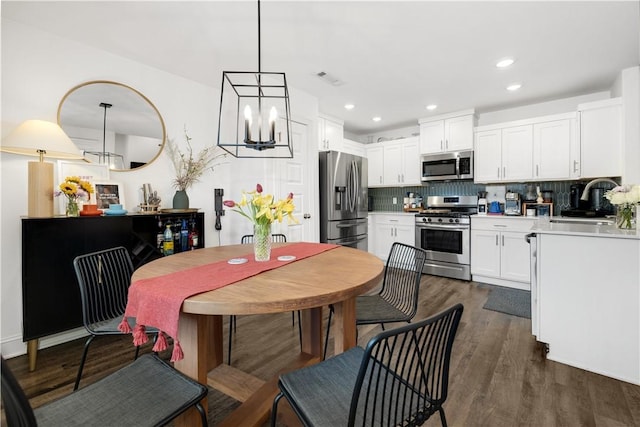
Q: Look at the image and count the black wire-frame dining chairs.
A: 5